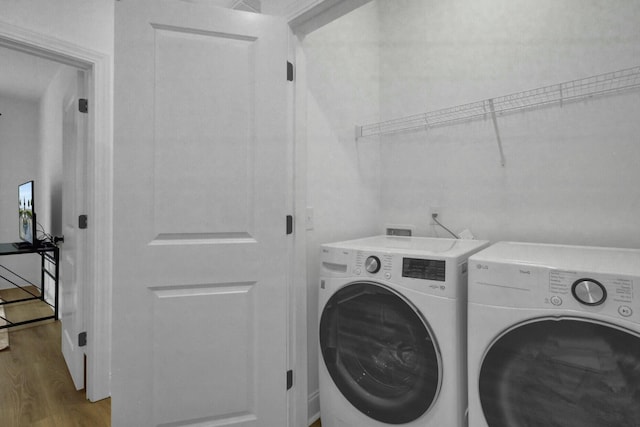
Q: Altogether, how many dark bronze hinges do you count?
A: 6